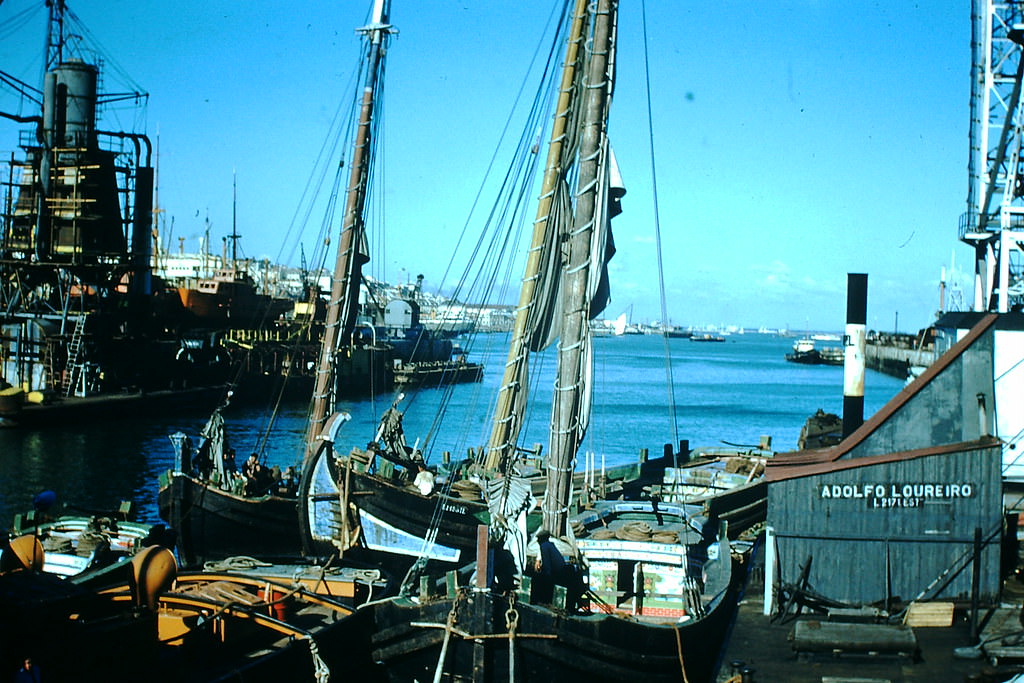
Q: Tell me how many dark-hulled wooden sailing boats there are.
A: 3